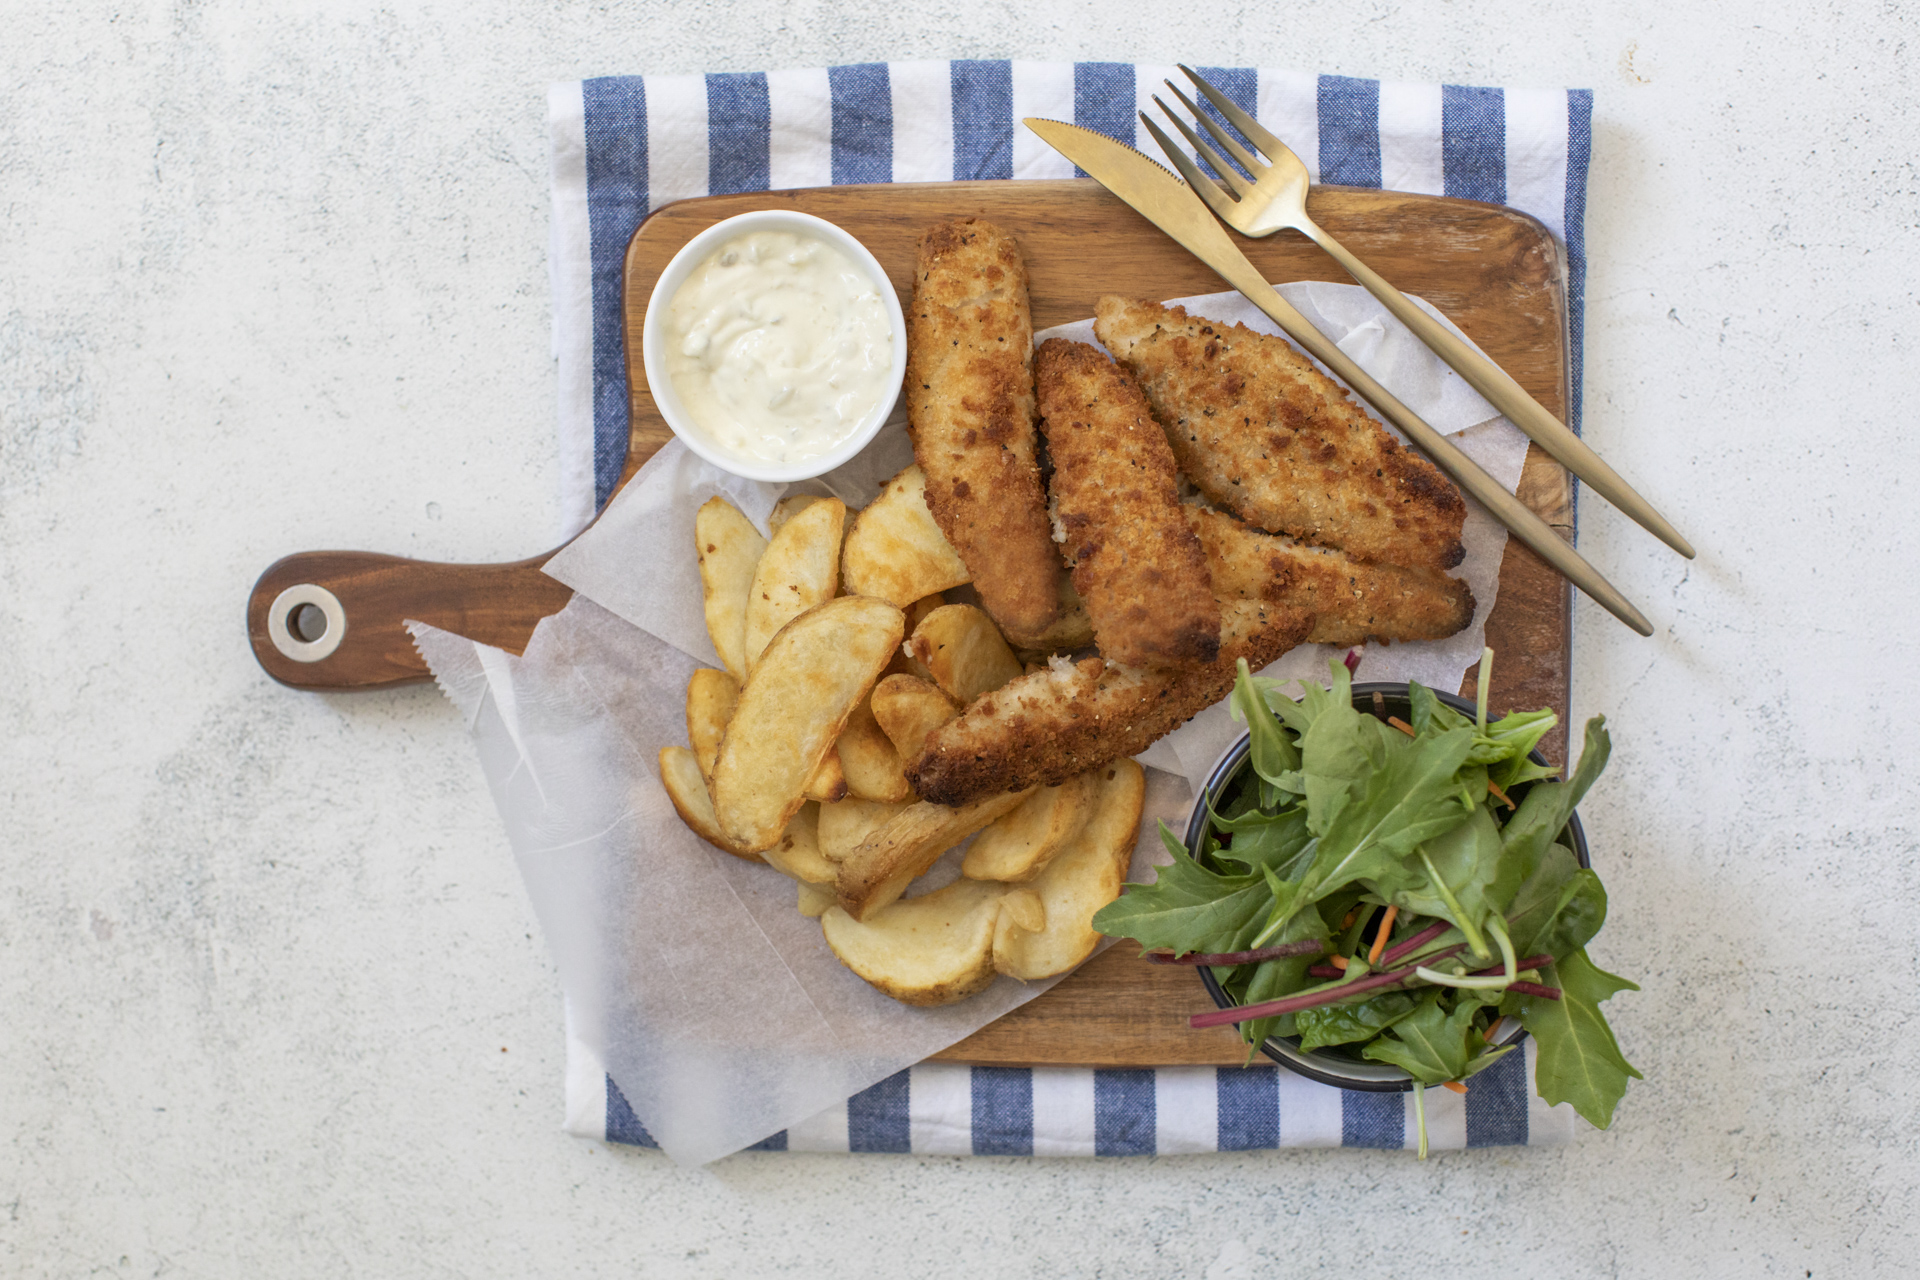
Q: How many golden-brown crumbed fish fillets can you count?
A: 5